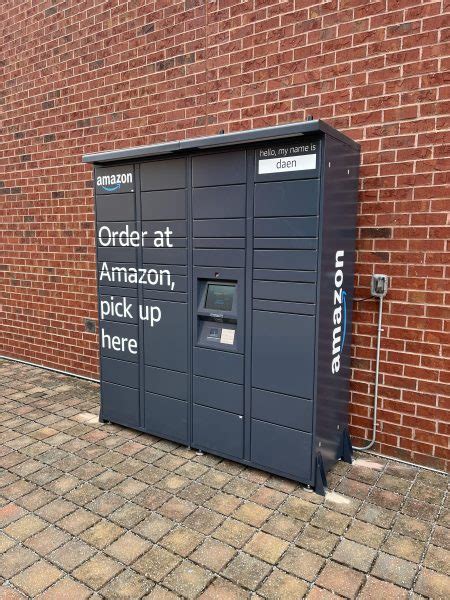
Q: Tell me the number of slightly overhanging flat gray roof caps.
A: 1